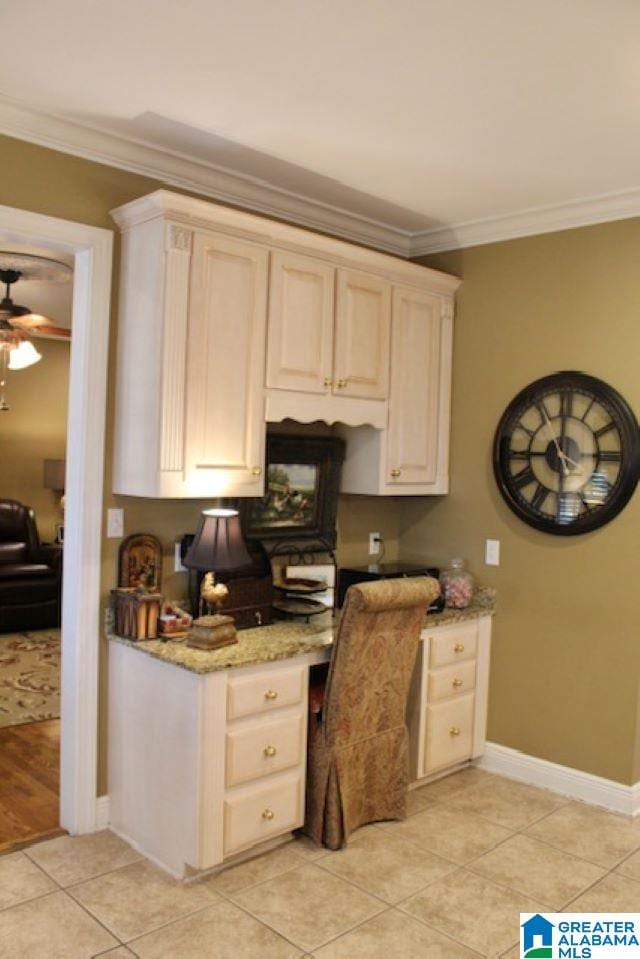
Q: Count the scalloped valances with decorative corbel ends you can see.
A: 1